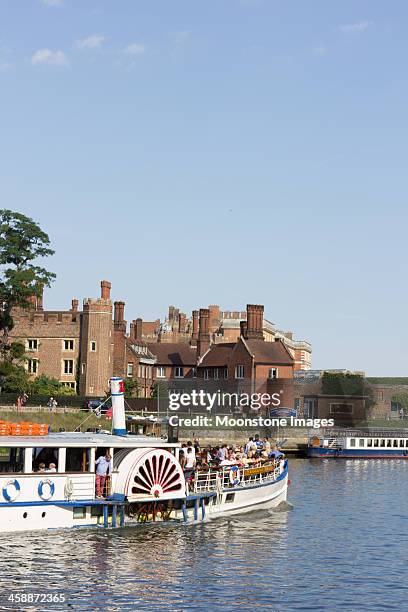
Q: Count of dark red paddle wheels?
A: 1